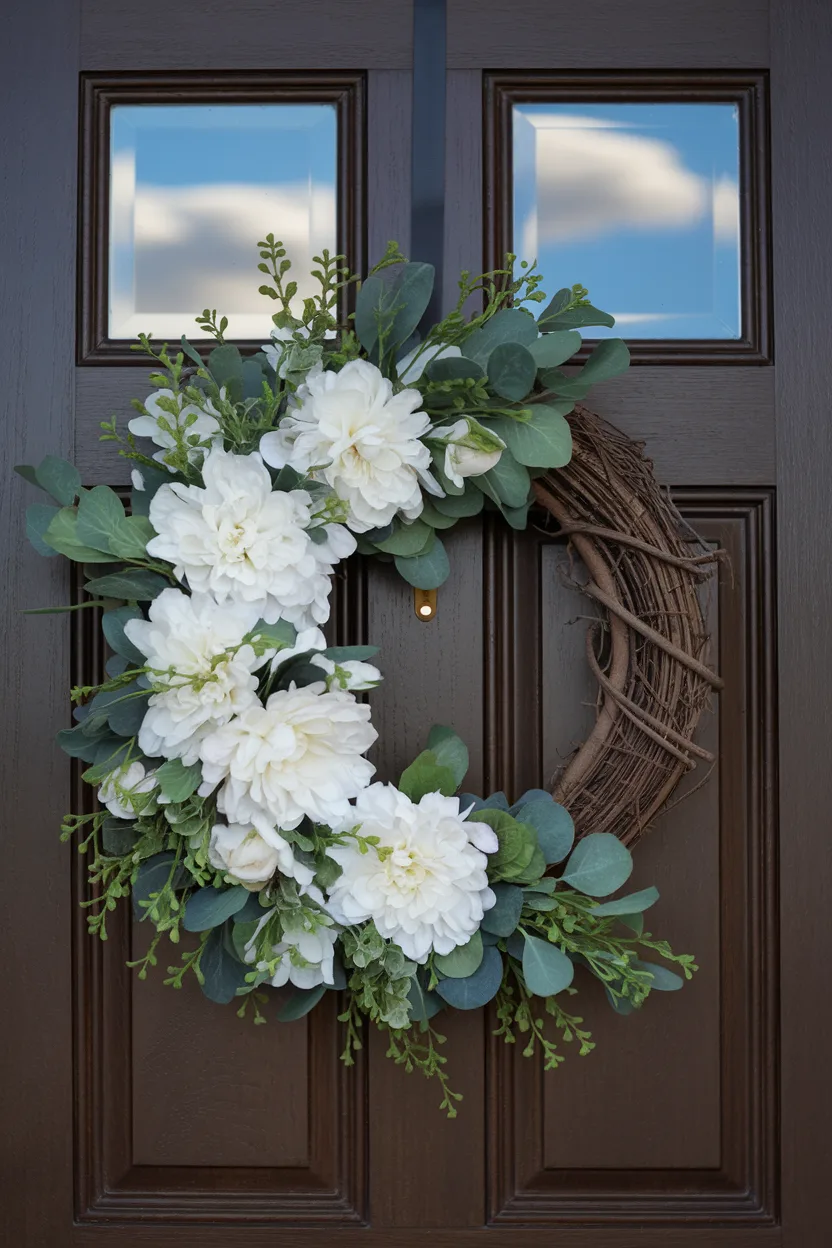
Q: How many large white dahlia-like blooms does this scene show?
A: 5